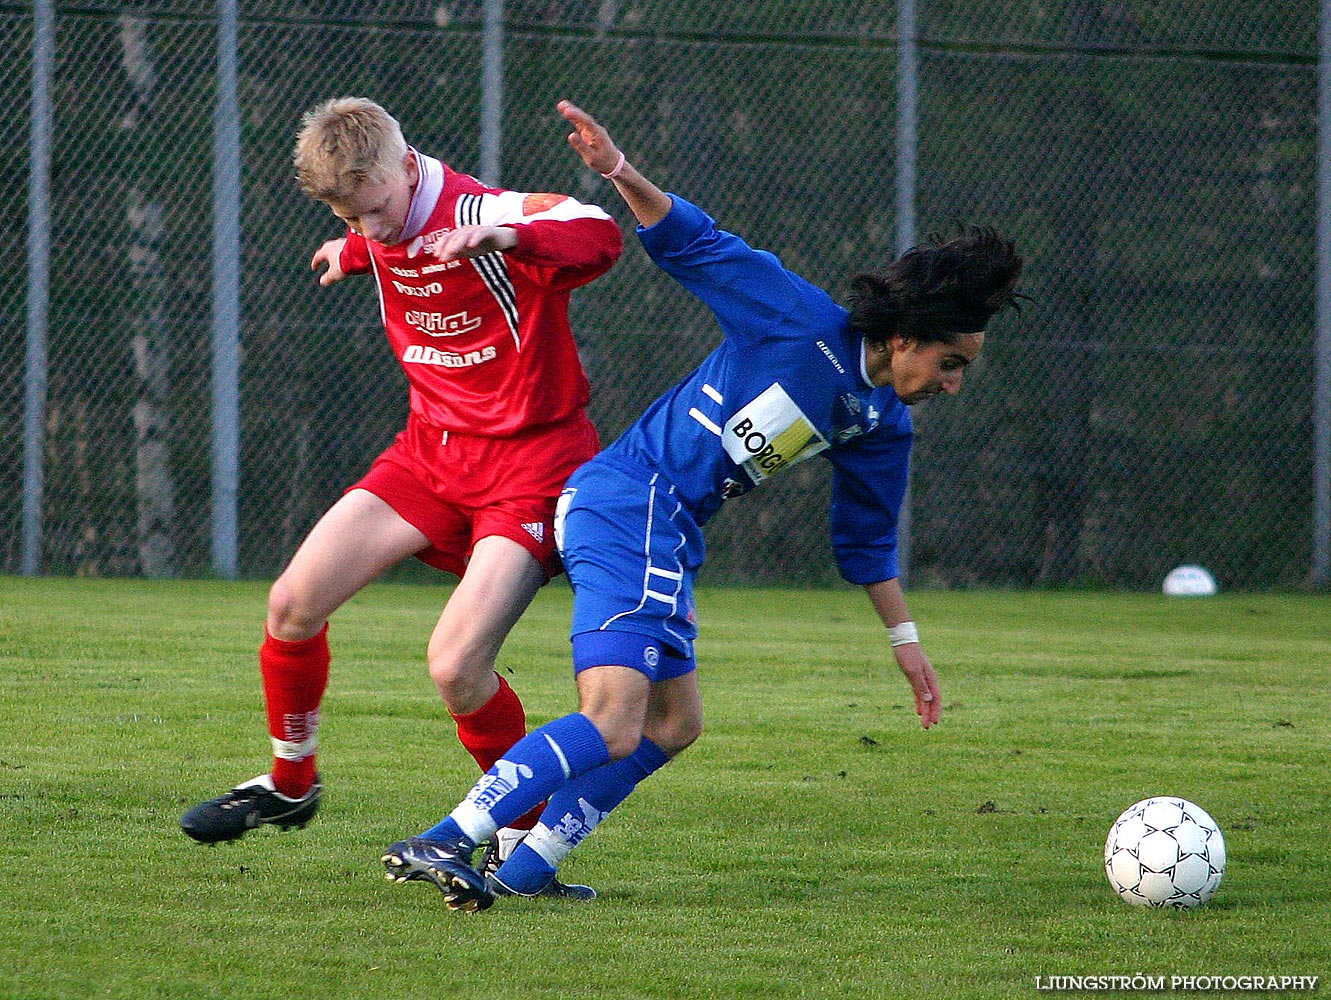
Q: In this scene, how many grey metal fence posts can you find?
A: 5